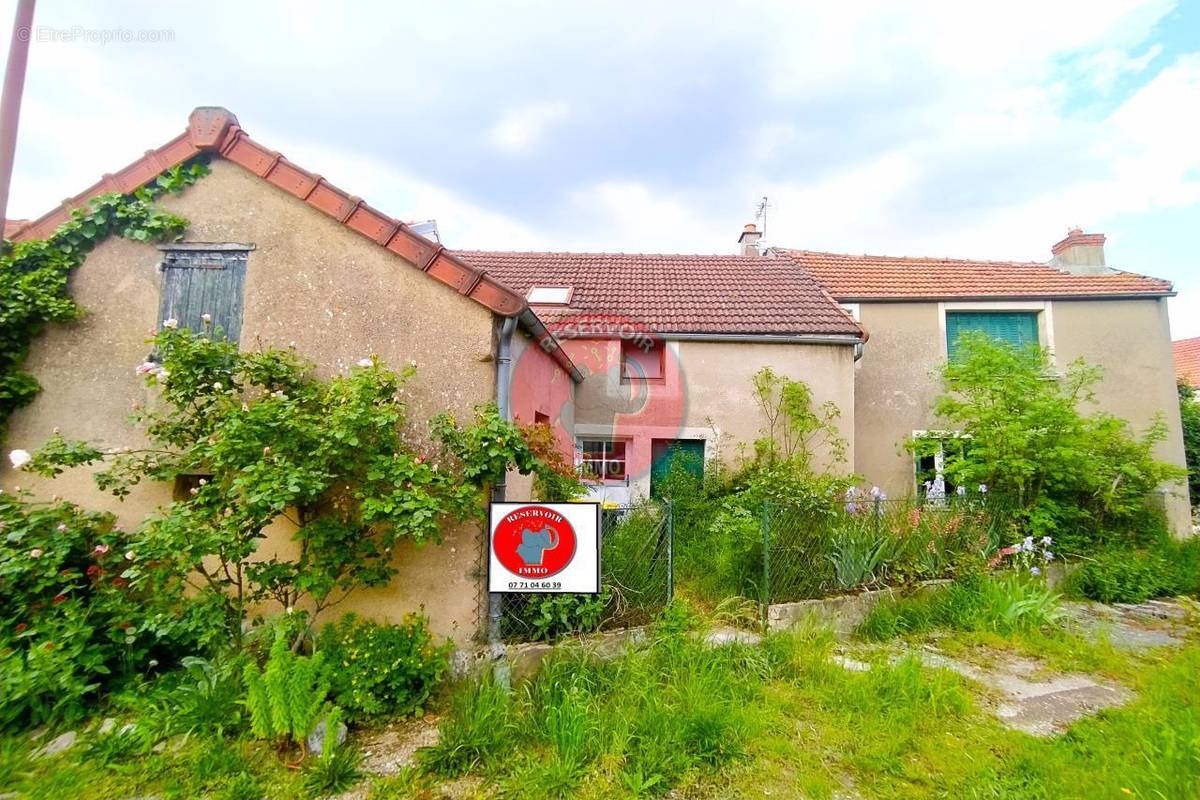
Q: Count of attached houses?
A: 3